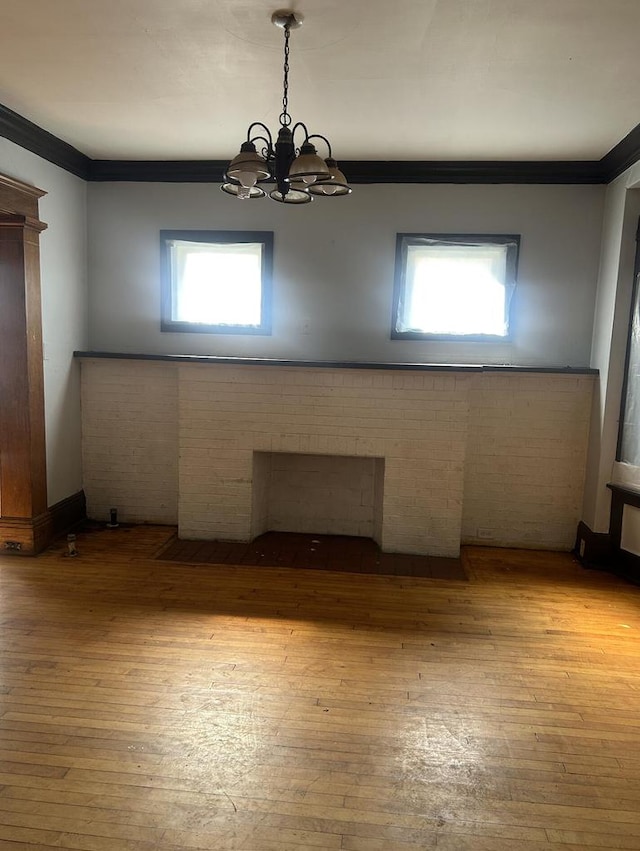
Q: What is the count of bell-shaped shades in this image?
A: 5